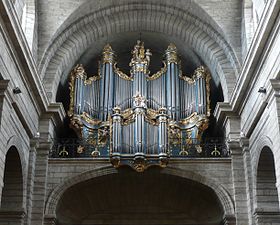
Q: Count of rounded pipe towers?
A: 8